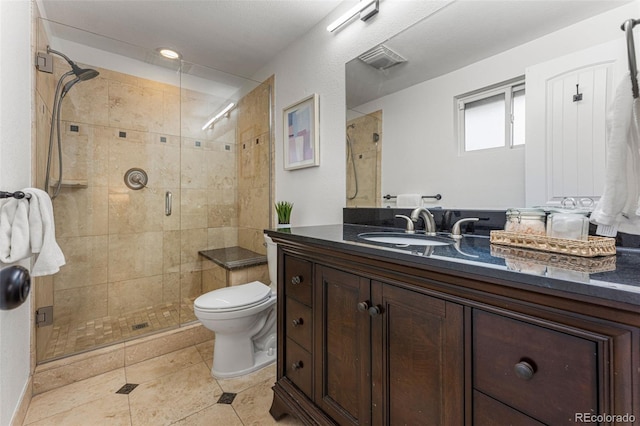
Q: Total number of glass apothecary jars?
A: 2